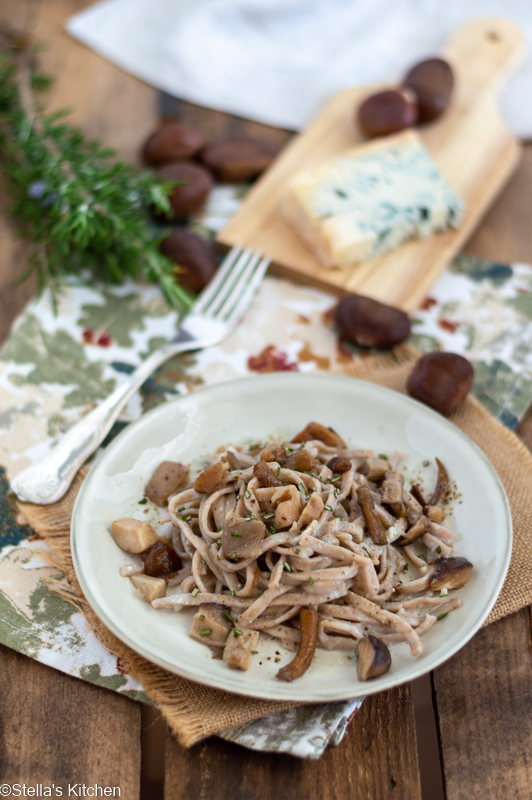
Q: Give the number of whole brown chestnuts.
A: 8